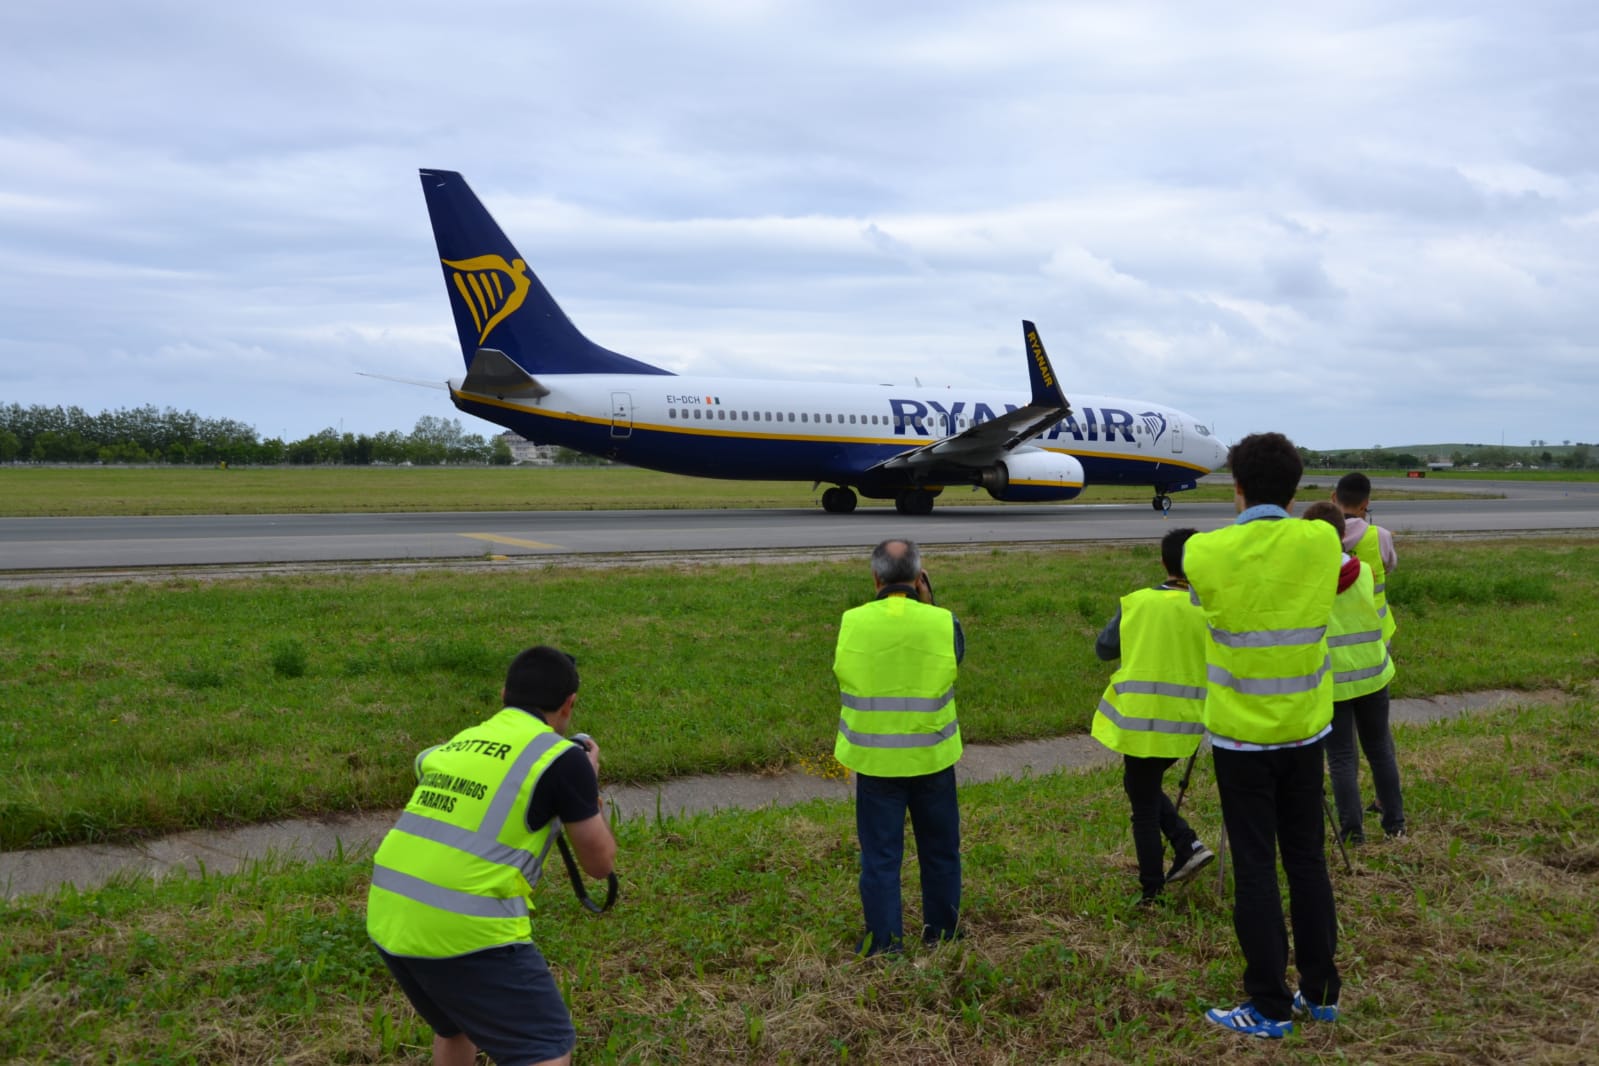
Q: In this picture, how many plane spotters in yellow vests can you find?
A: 6